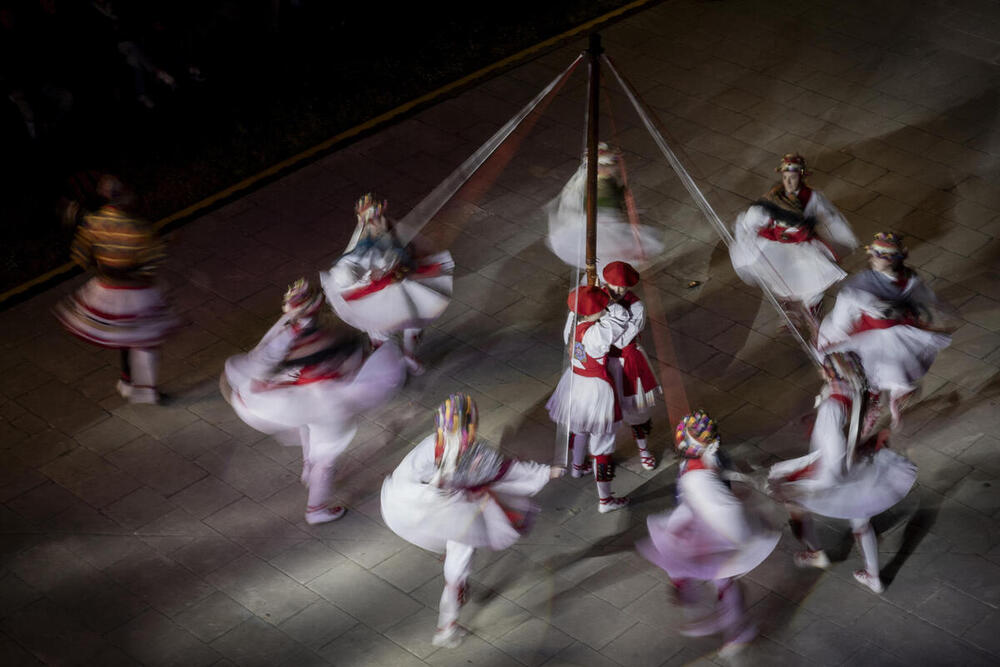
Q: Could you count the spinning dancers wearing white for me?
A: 8